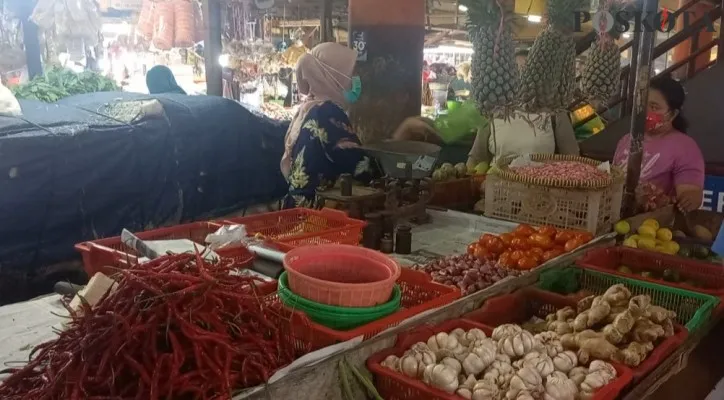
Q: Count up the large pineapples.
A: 3